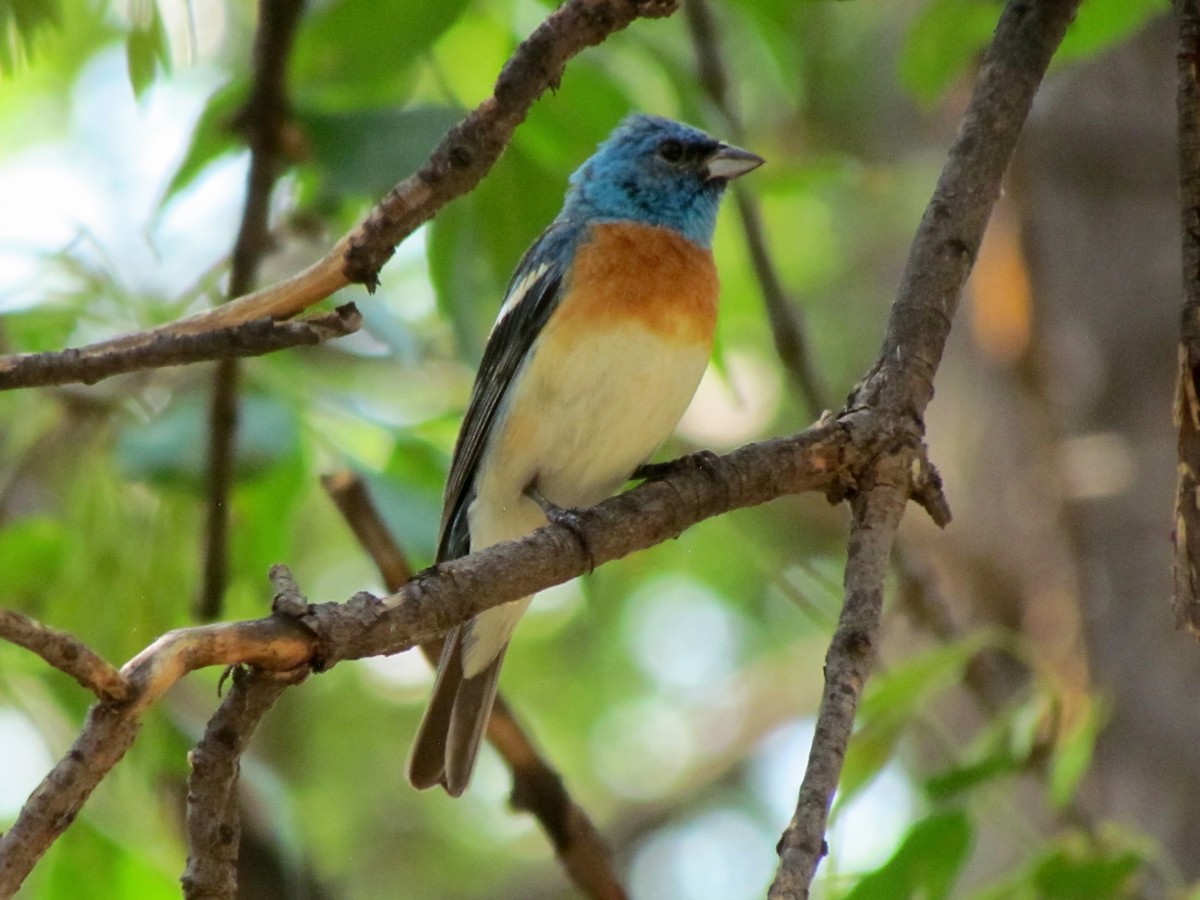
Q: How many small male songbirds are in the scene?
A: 1